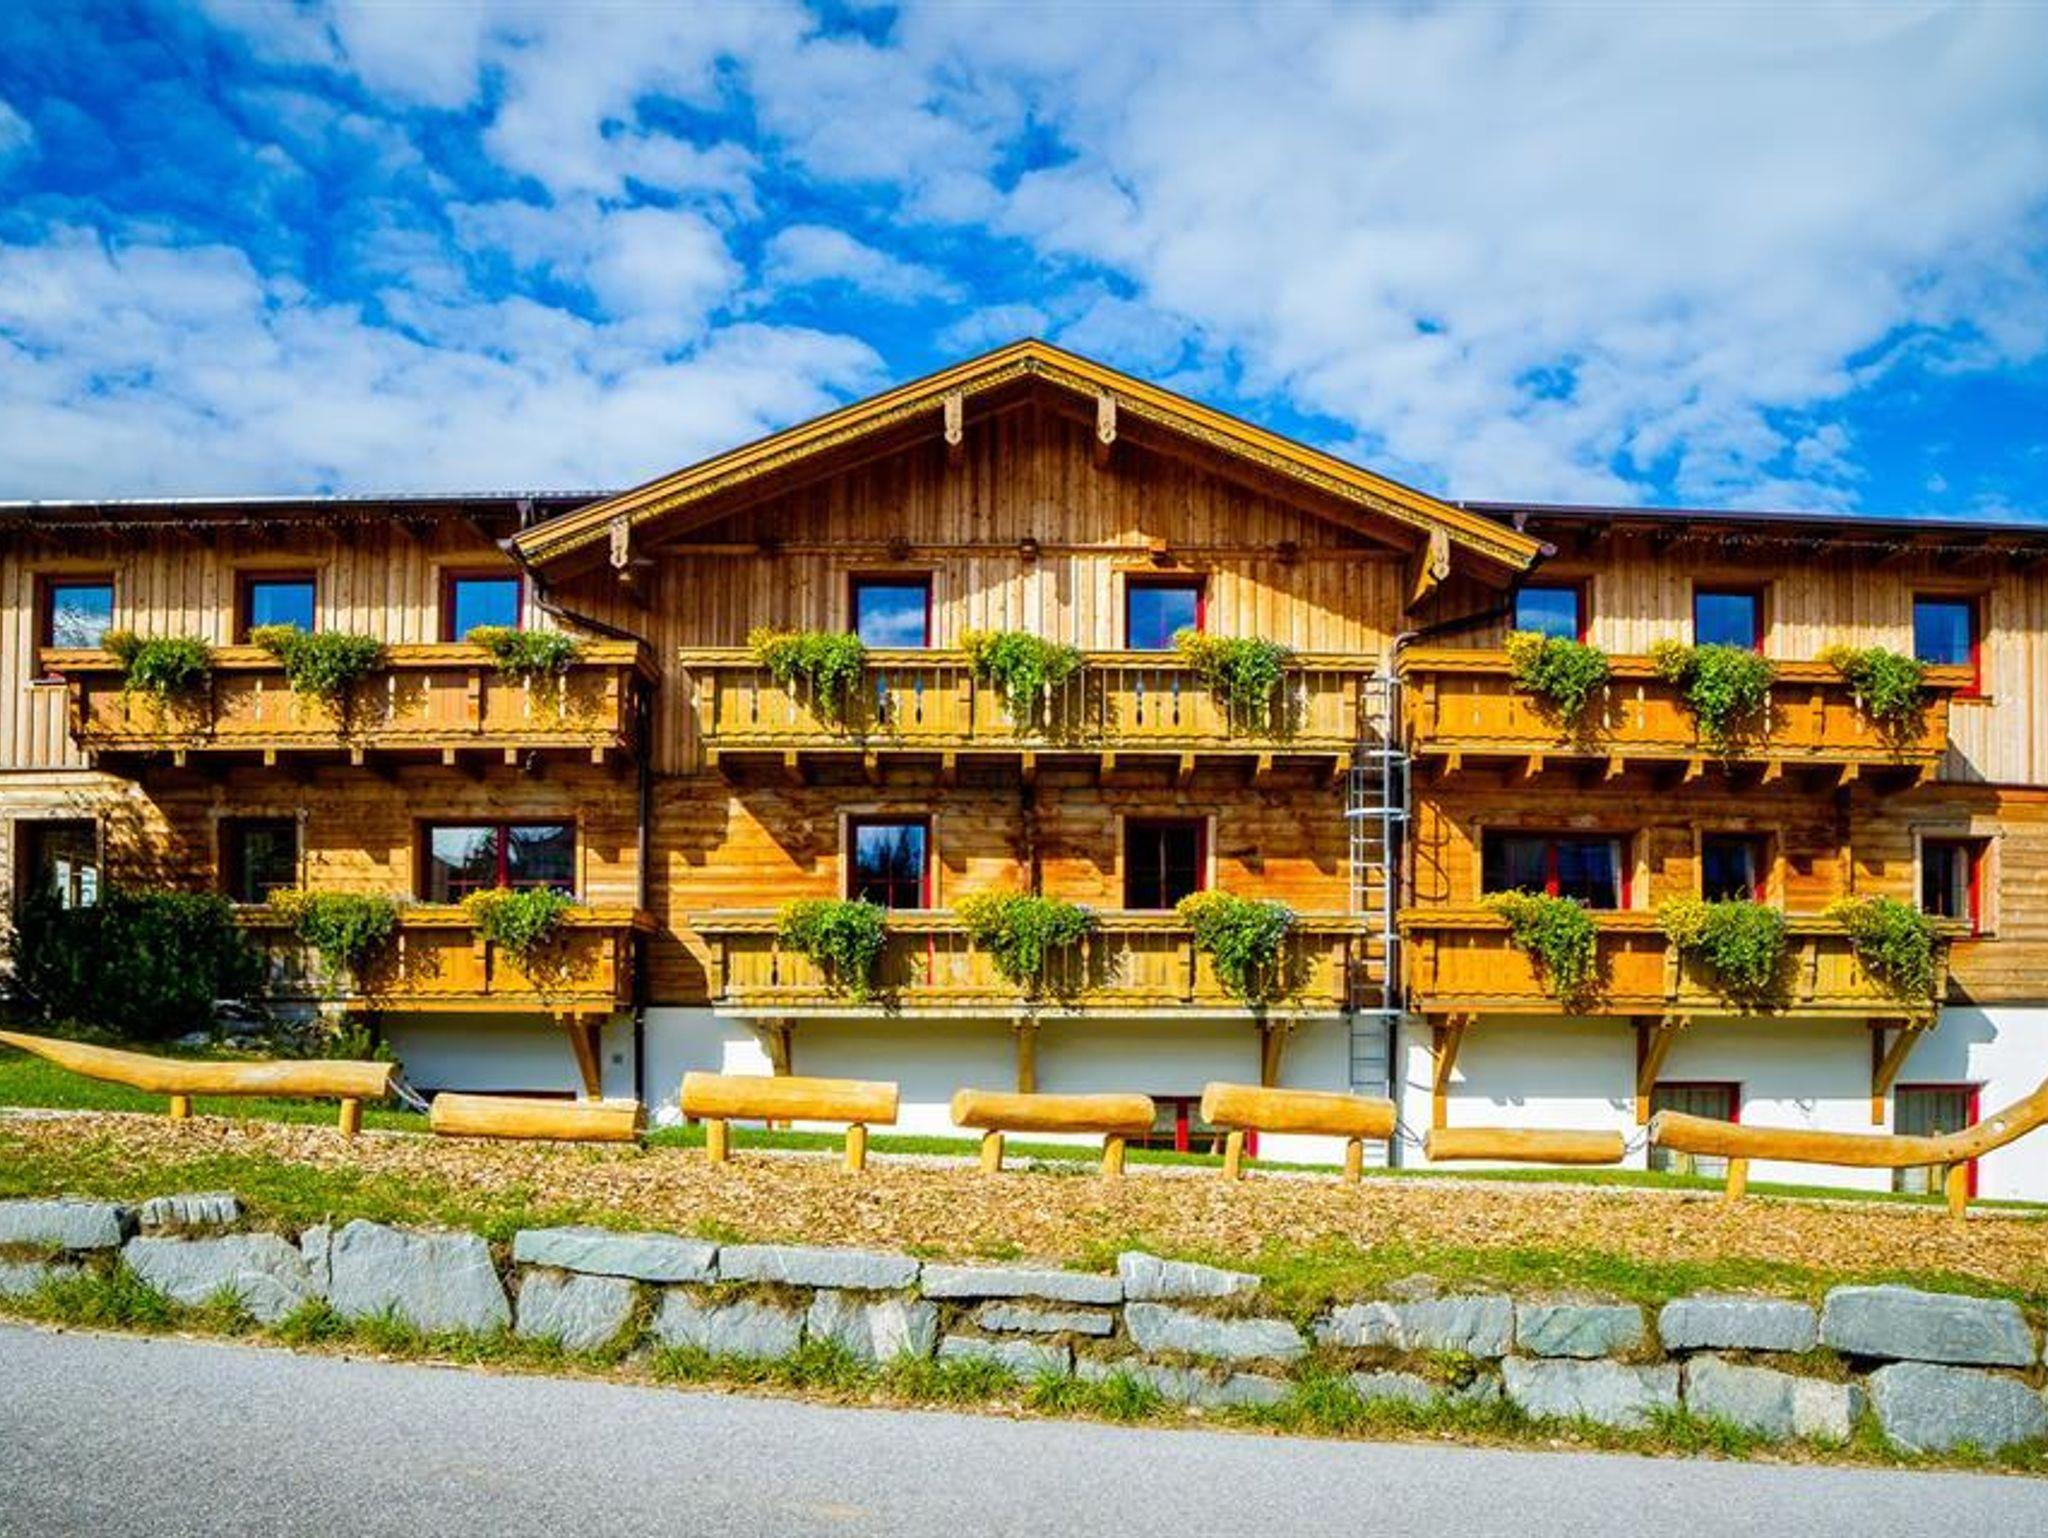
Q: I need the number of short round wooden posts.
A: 10